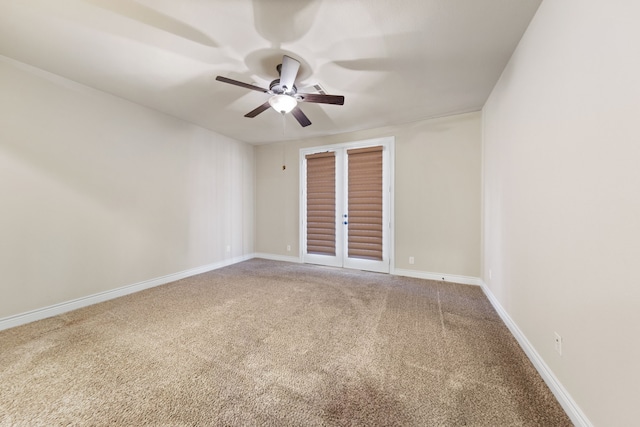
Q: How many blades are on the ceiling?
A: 5